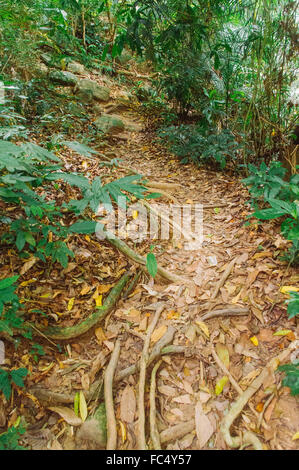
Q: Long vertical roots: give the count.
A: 3